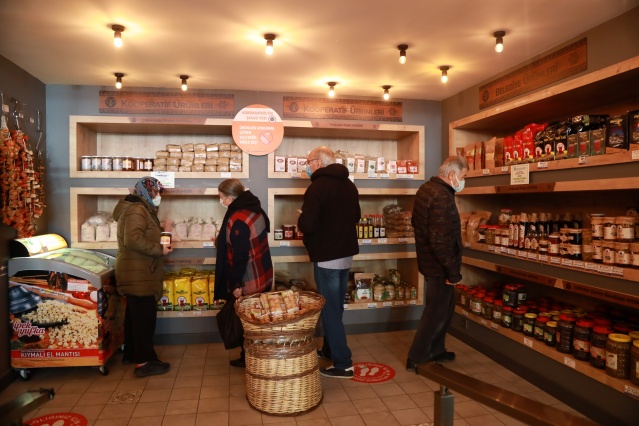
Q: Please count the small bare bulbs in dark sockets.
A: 9